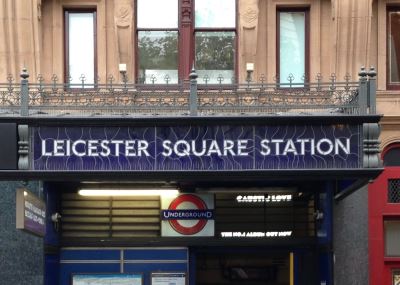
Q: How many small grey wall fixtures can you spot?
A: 2